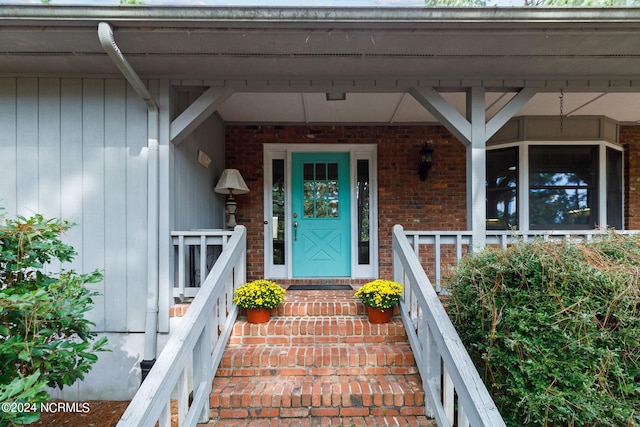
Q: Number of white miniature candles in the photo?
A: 0